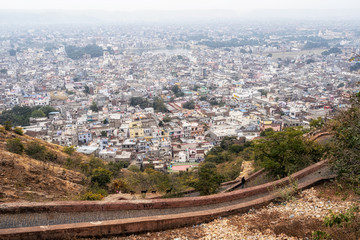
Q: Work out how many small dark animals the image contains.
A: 4